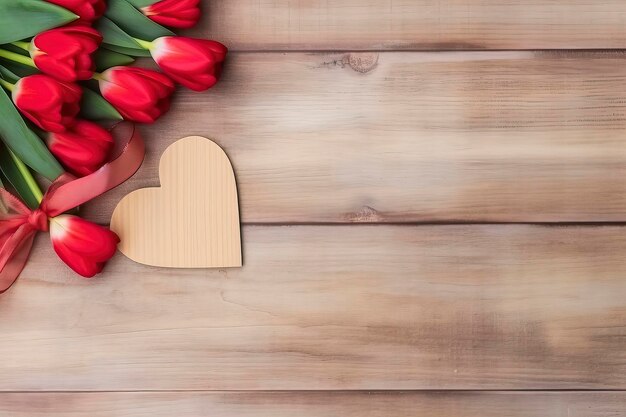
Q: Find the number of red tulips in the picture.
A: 8